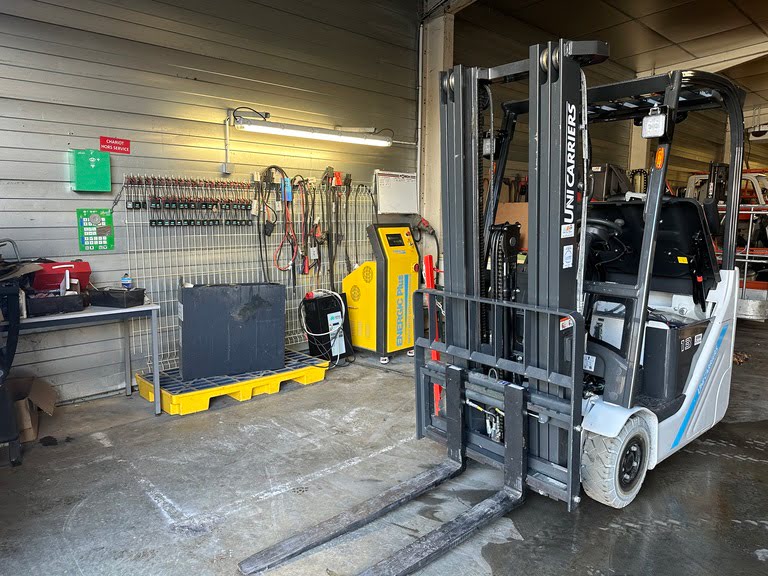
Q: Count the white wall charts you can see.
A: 1